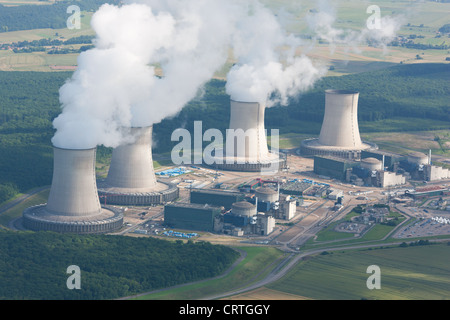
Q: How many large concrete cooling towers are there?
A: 4